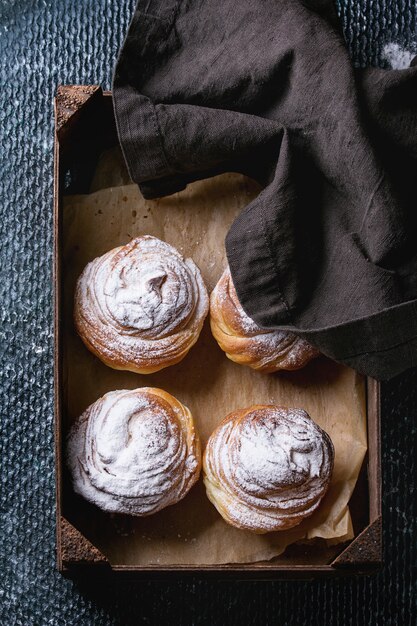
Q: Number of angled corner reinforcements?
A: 3